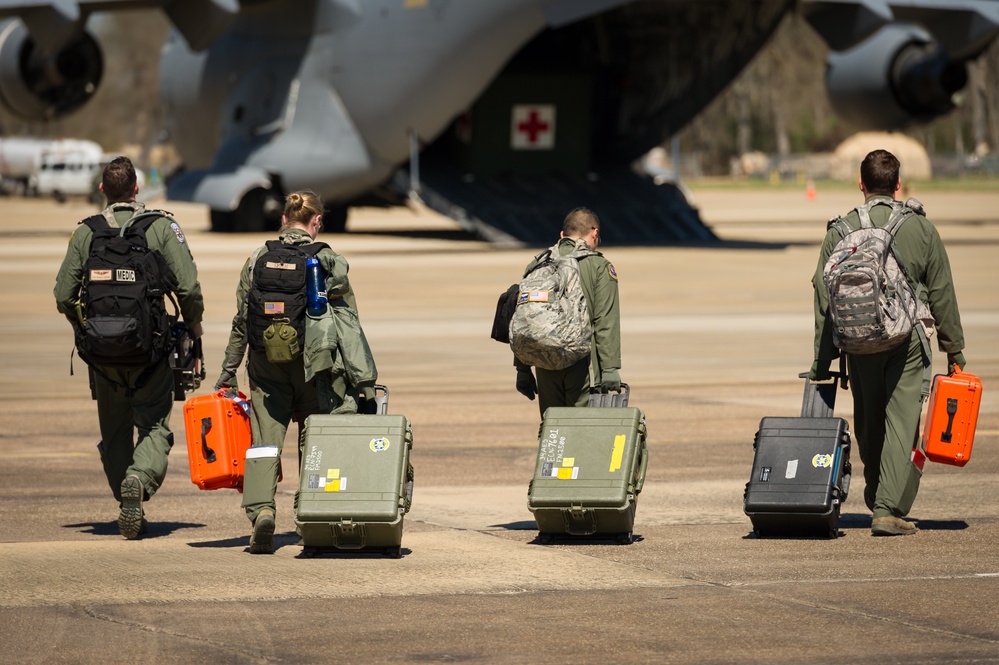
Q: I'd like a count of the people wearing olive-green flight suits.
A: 4